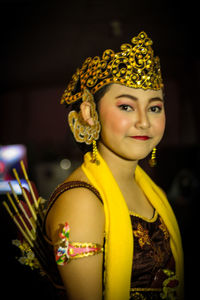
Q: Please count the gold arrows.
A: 5